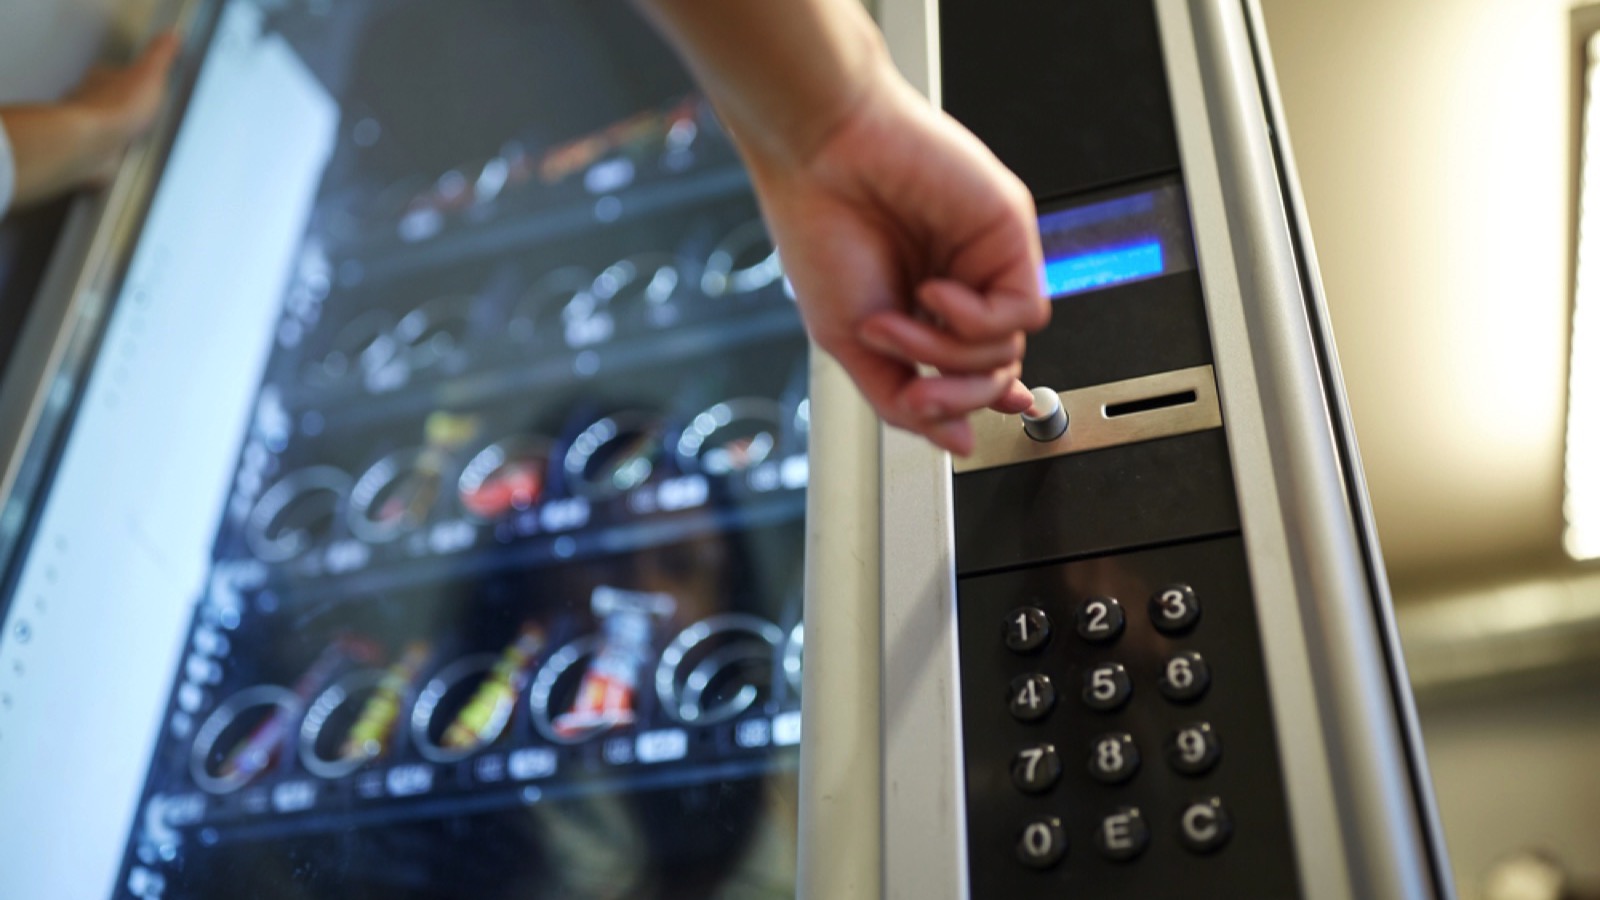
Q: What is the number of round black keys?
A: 12